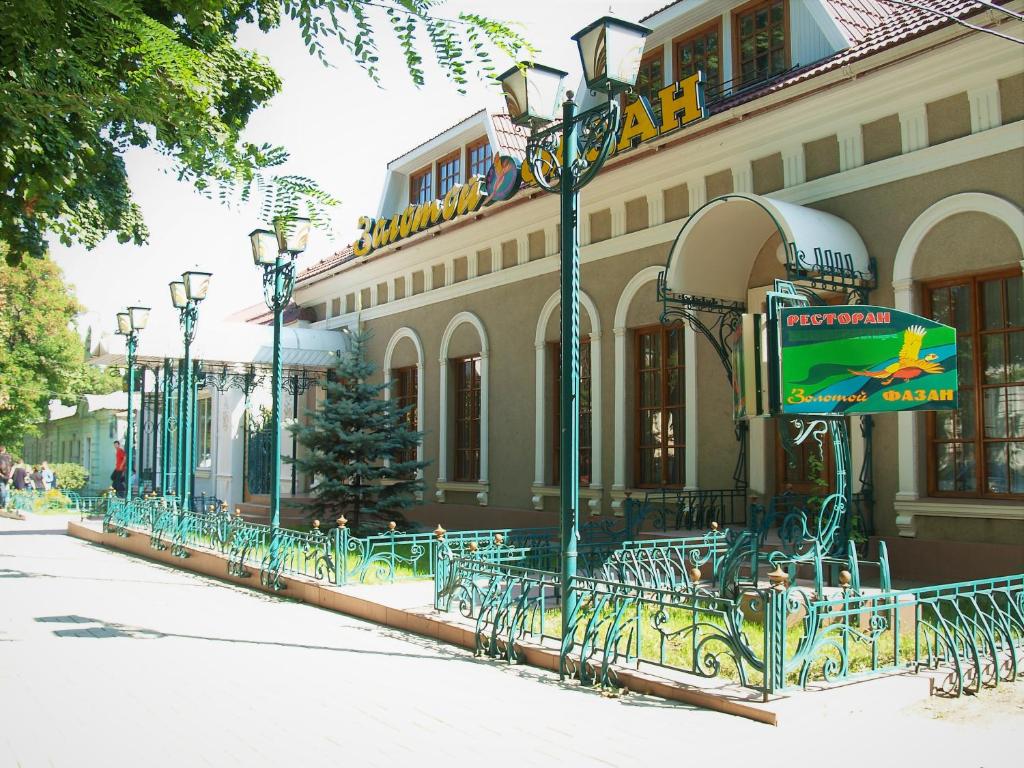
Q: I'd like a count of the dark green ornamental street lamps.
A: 4